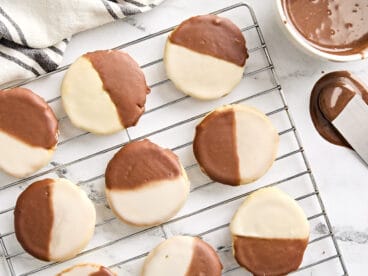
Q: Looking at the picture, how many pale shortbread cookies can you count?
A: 9